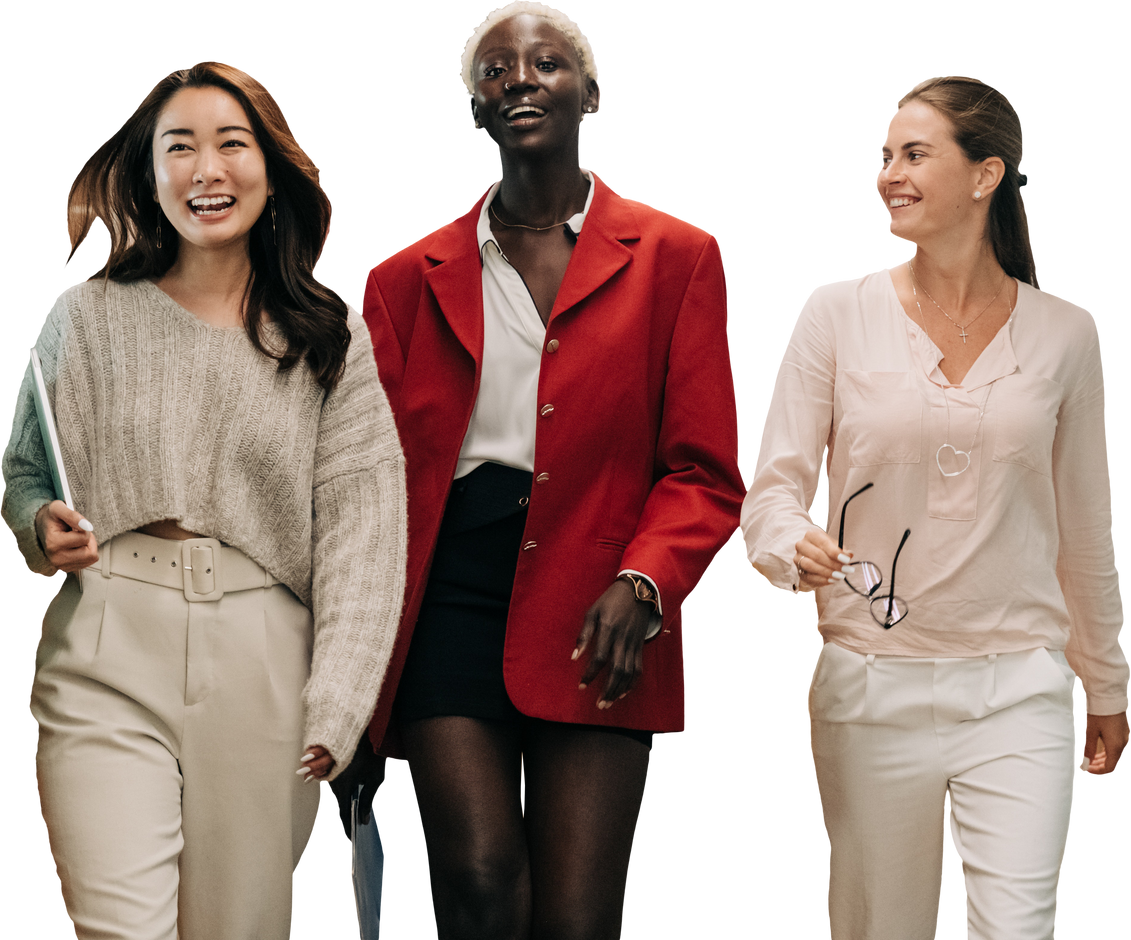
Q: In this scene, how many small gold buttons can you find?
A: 4